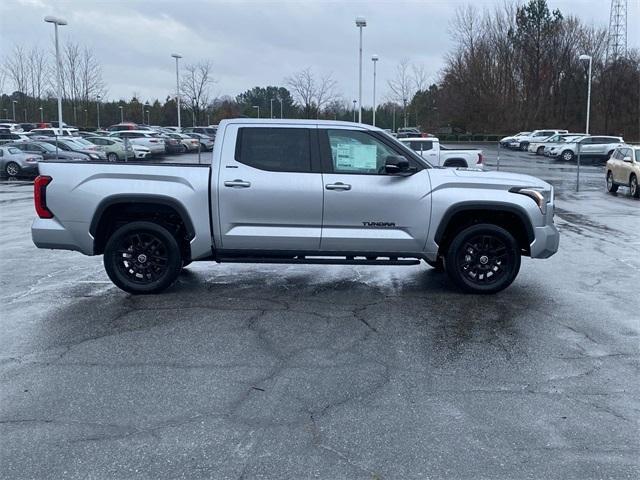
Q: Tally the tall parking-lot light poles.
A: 5